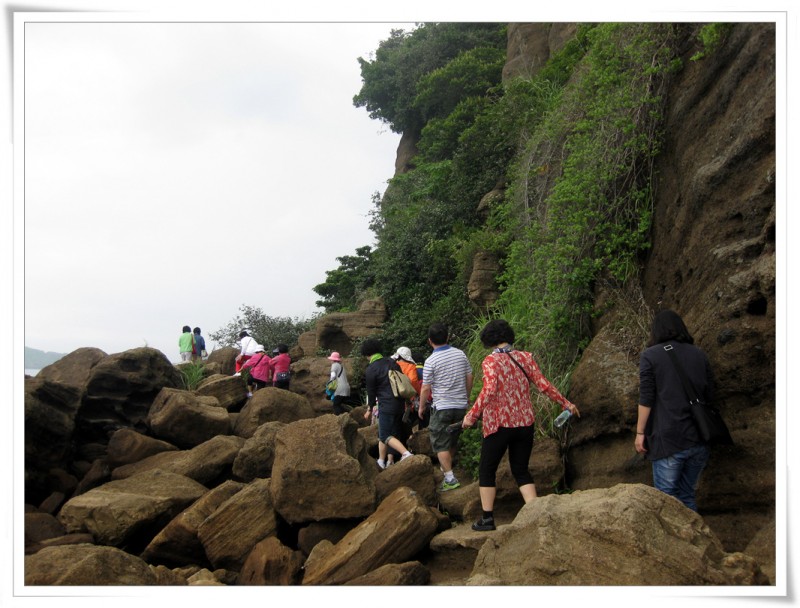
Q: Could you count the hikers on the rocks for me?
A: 12